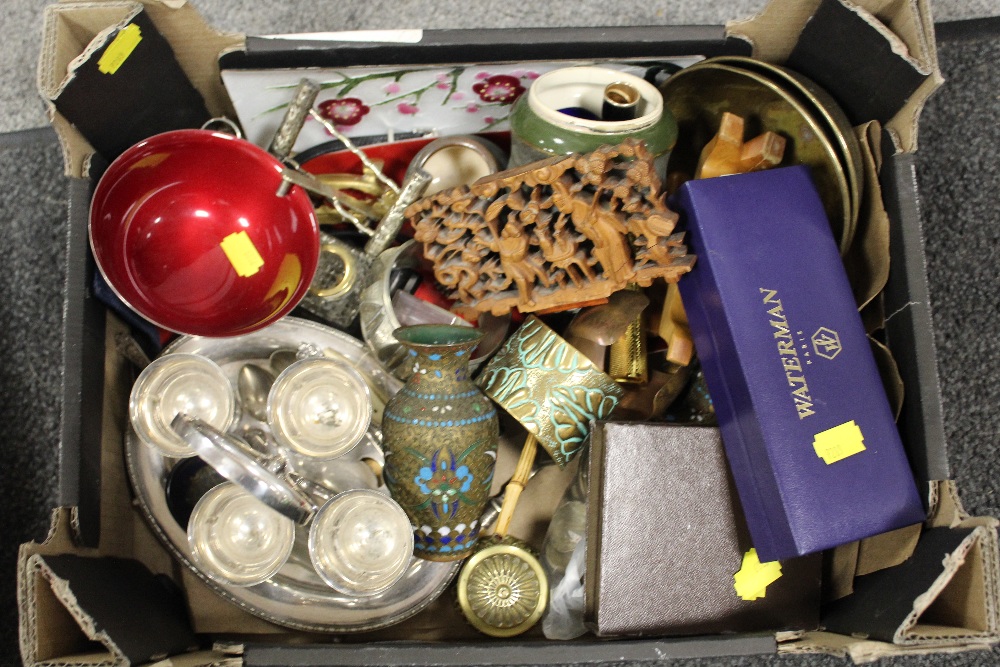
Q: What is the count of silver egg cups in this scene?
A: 4